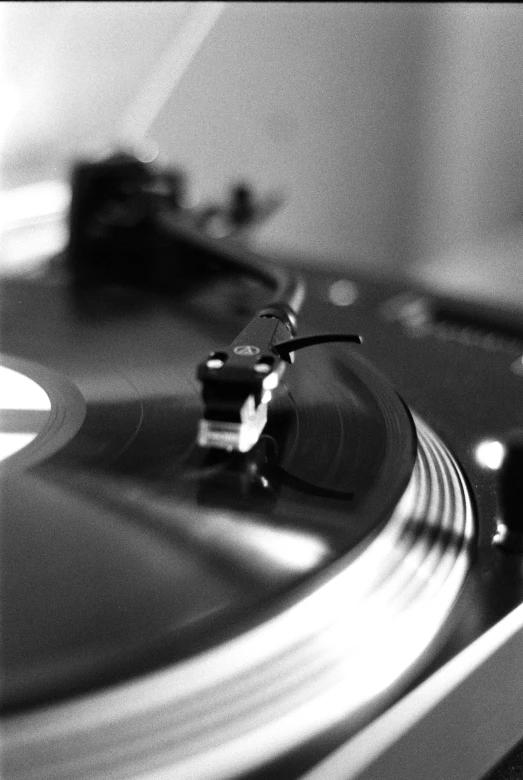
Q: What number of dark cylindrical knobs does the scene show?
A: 1